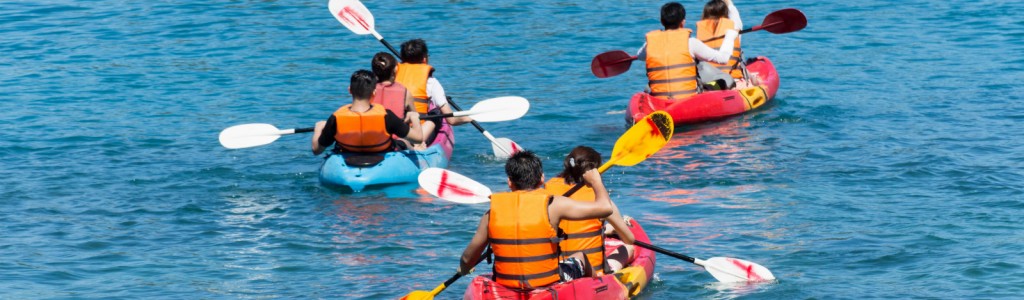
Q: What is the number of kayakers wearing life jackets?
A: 7